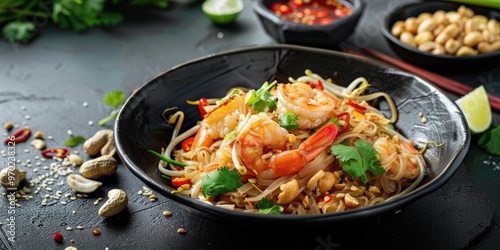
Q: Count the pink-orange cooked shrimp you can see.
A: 4